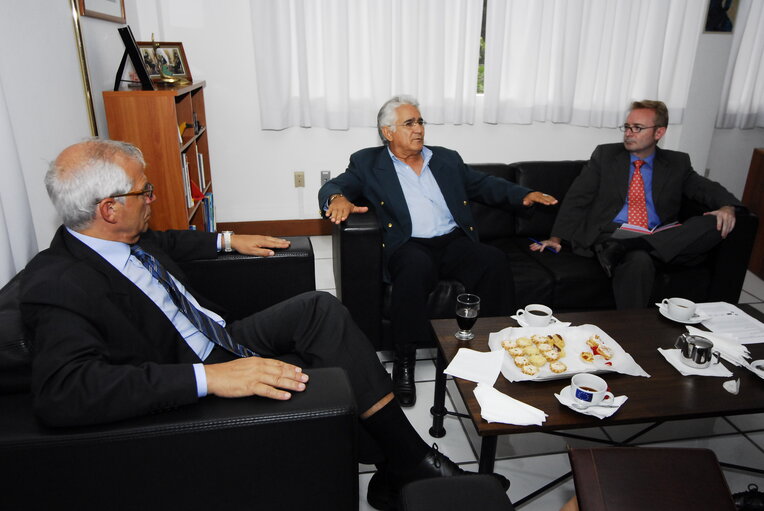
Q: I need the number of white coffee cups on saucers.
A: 3